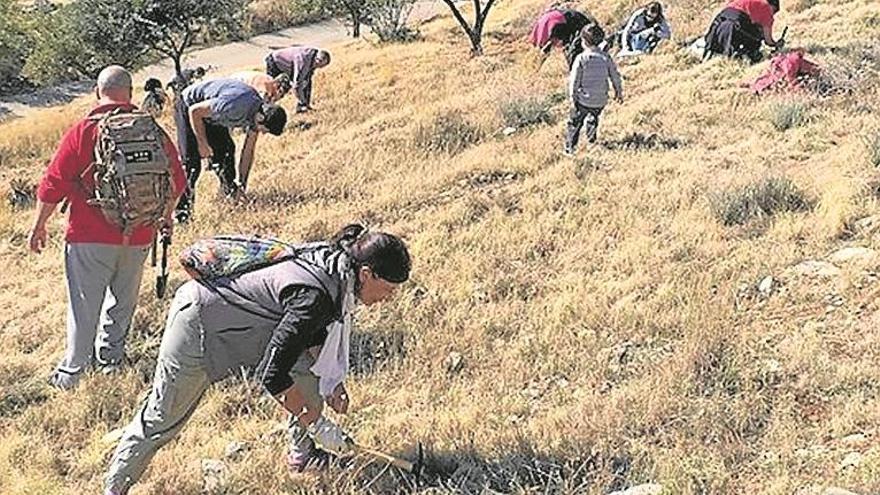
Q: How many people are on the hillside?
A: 11